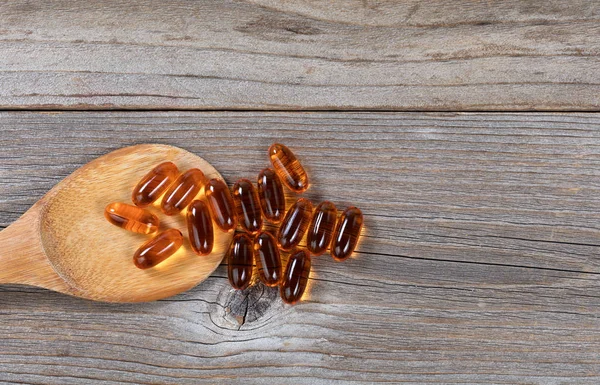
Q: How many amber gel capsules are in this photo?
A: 15